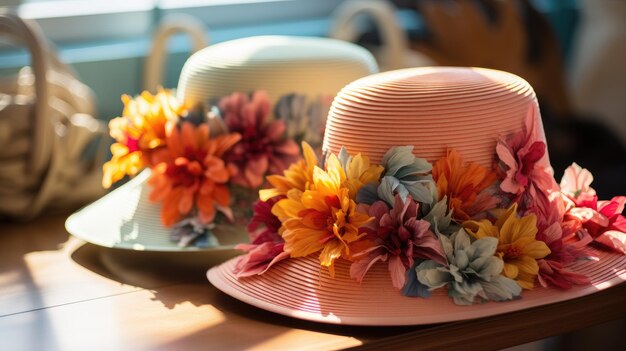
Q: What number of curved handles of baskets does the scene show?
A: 3